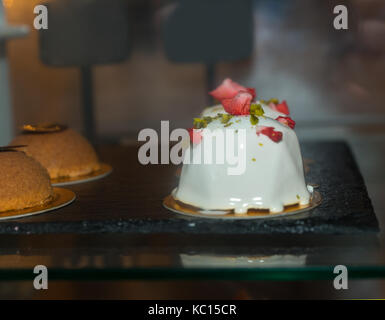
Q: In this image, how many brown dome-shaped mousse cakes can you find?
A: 2